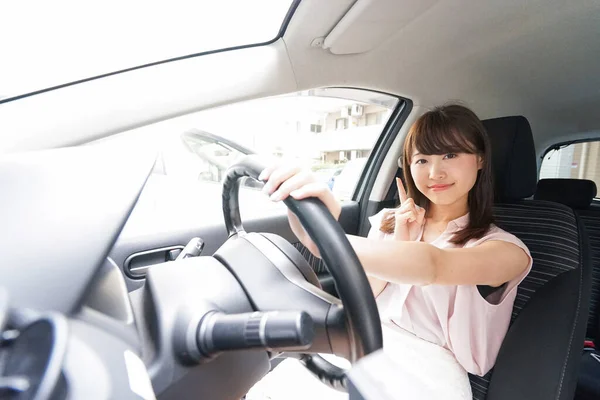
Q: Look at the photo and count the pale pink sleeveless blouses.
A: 1